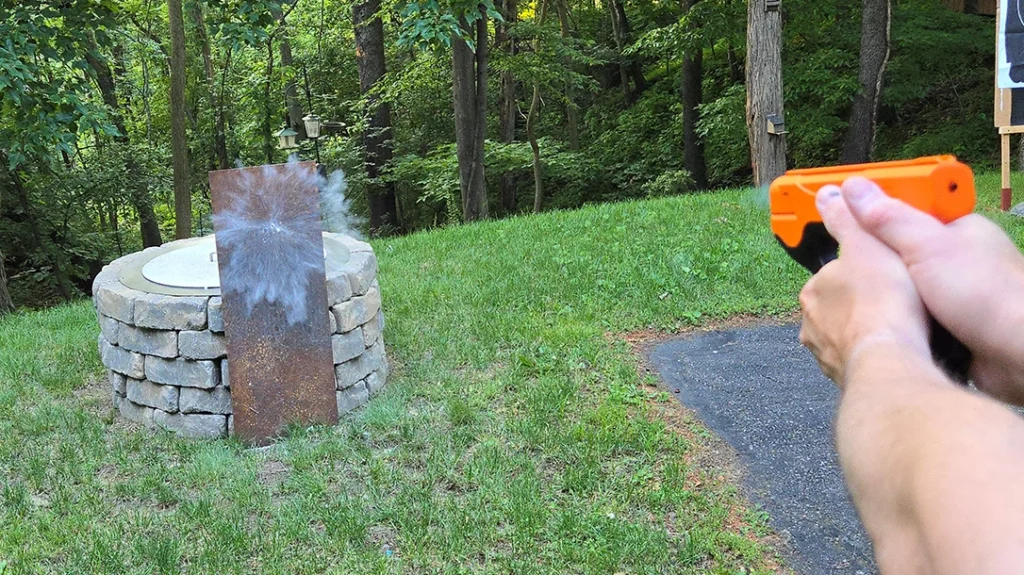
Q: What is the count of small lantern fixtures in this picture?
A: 2